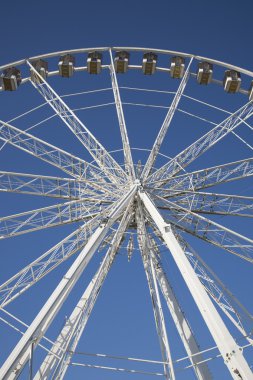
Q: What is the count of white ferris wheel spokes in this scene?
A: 14